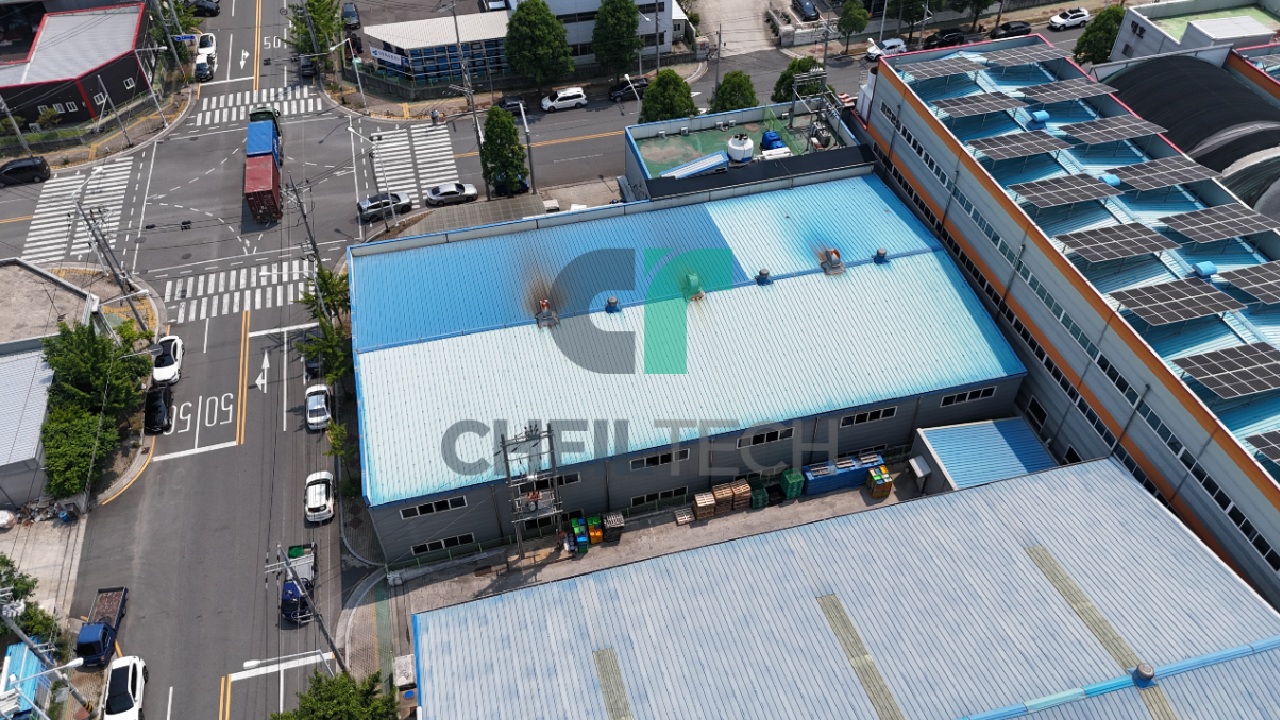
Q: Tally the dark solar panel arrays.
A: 14